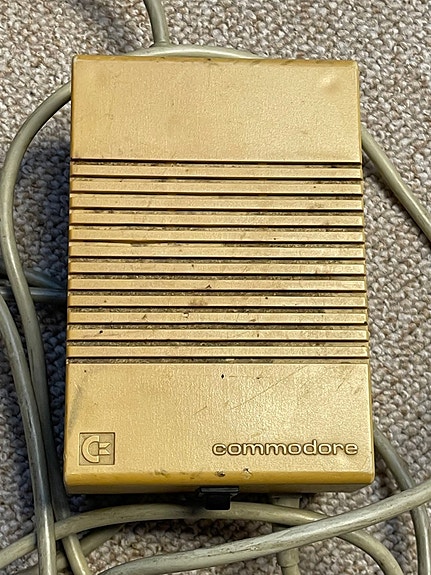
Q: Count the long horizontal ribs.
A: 12